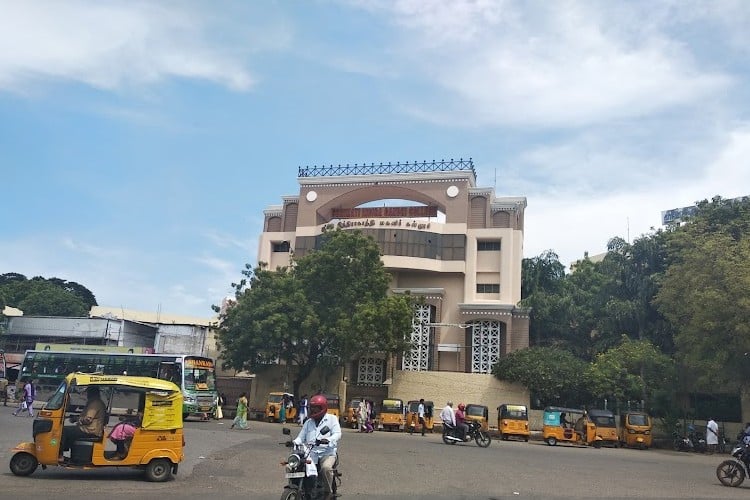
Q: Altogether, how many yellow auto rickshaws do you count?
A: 11